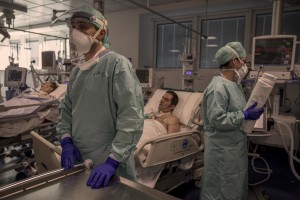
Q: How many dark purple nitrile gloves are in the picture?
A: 3